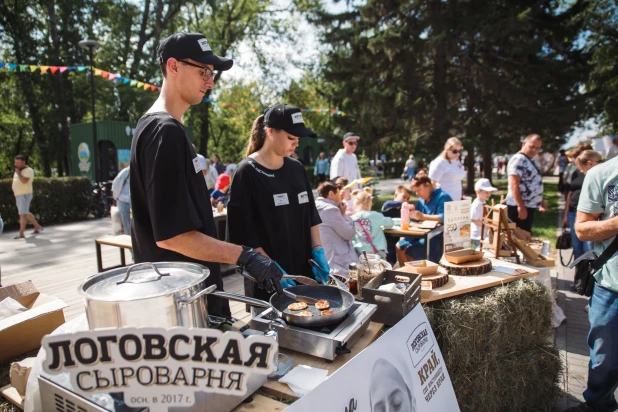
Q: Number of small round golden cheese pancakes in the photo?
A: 4